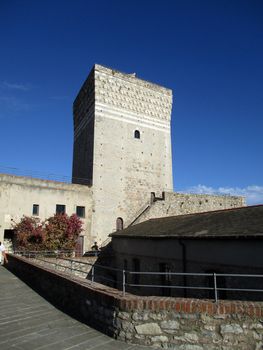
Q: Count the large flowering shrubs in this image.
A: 2